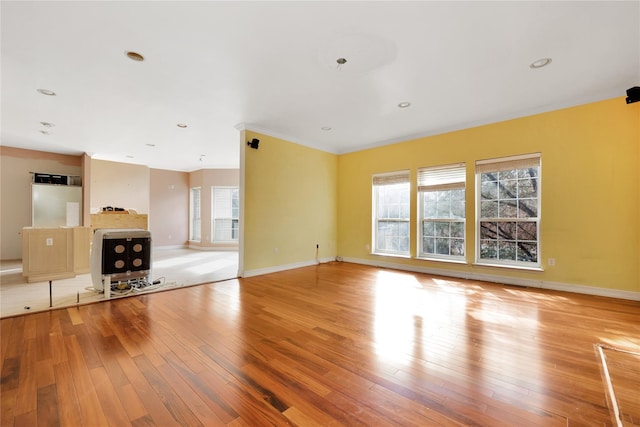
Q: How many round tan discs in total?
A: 4